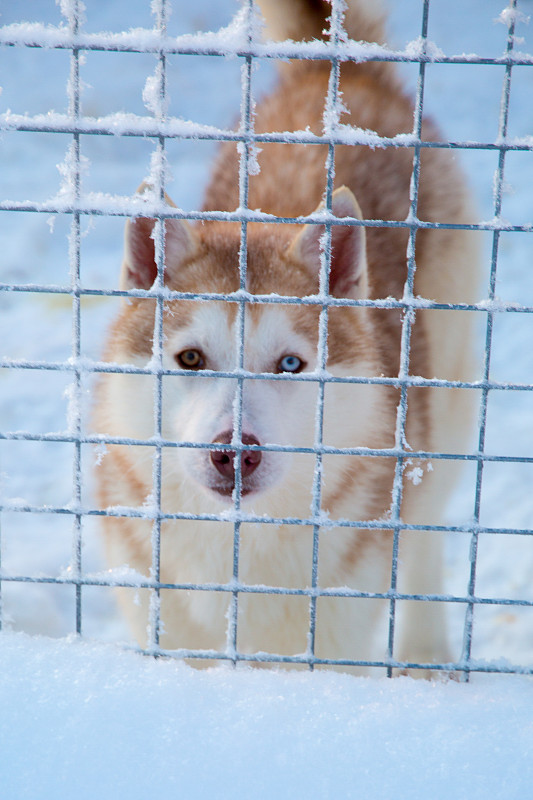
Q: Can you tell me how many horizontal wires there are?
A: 9